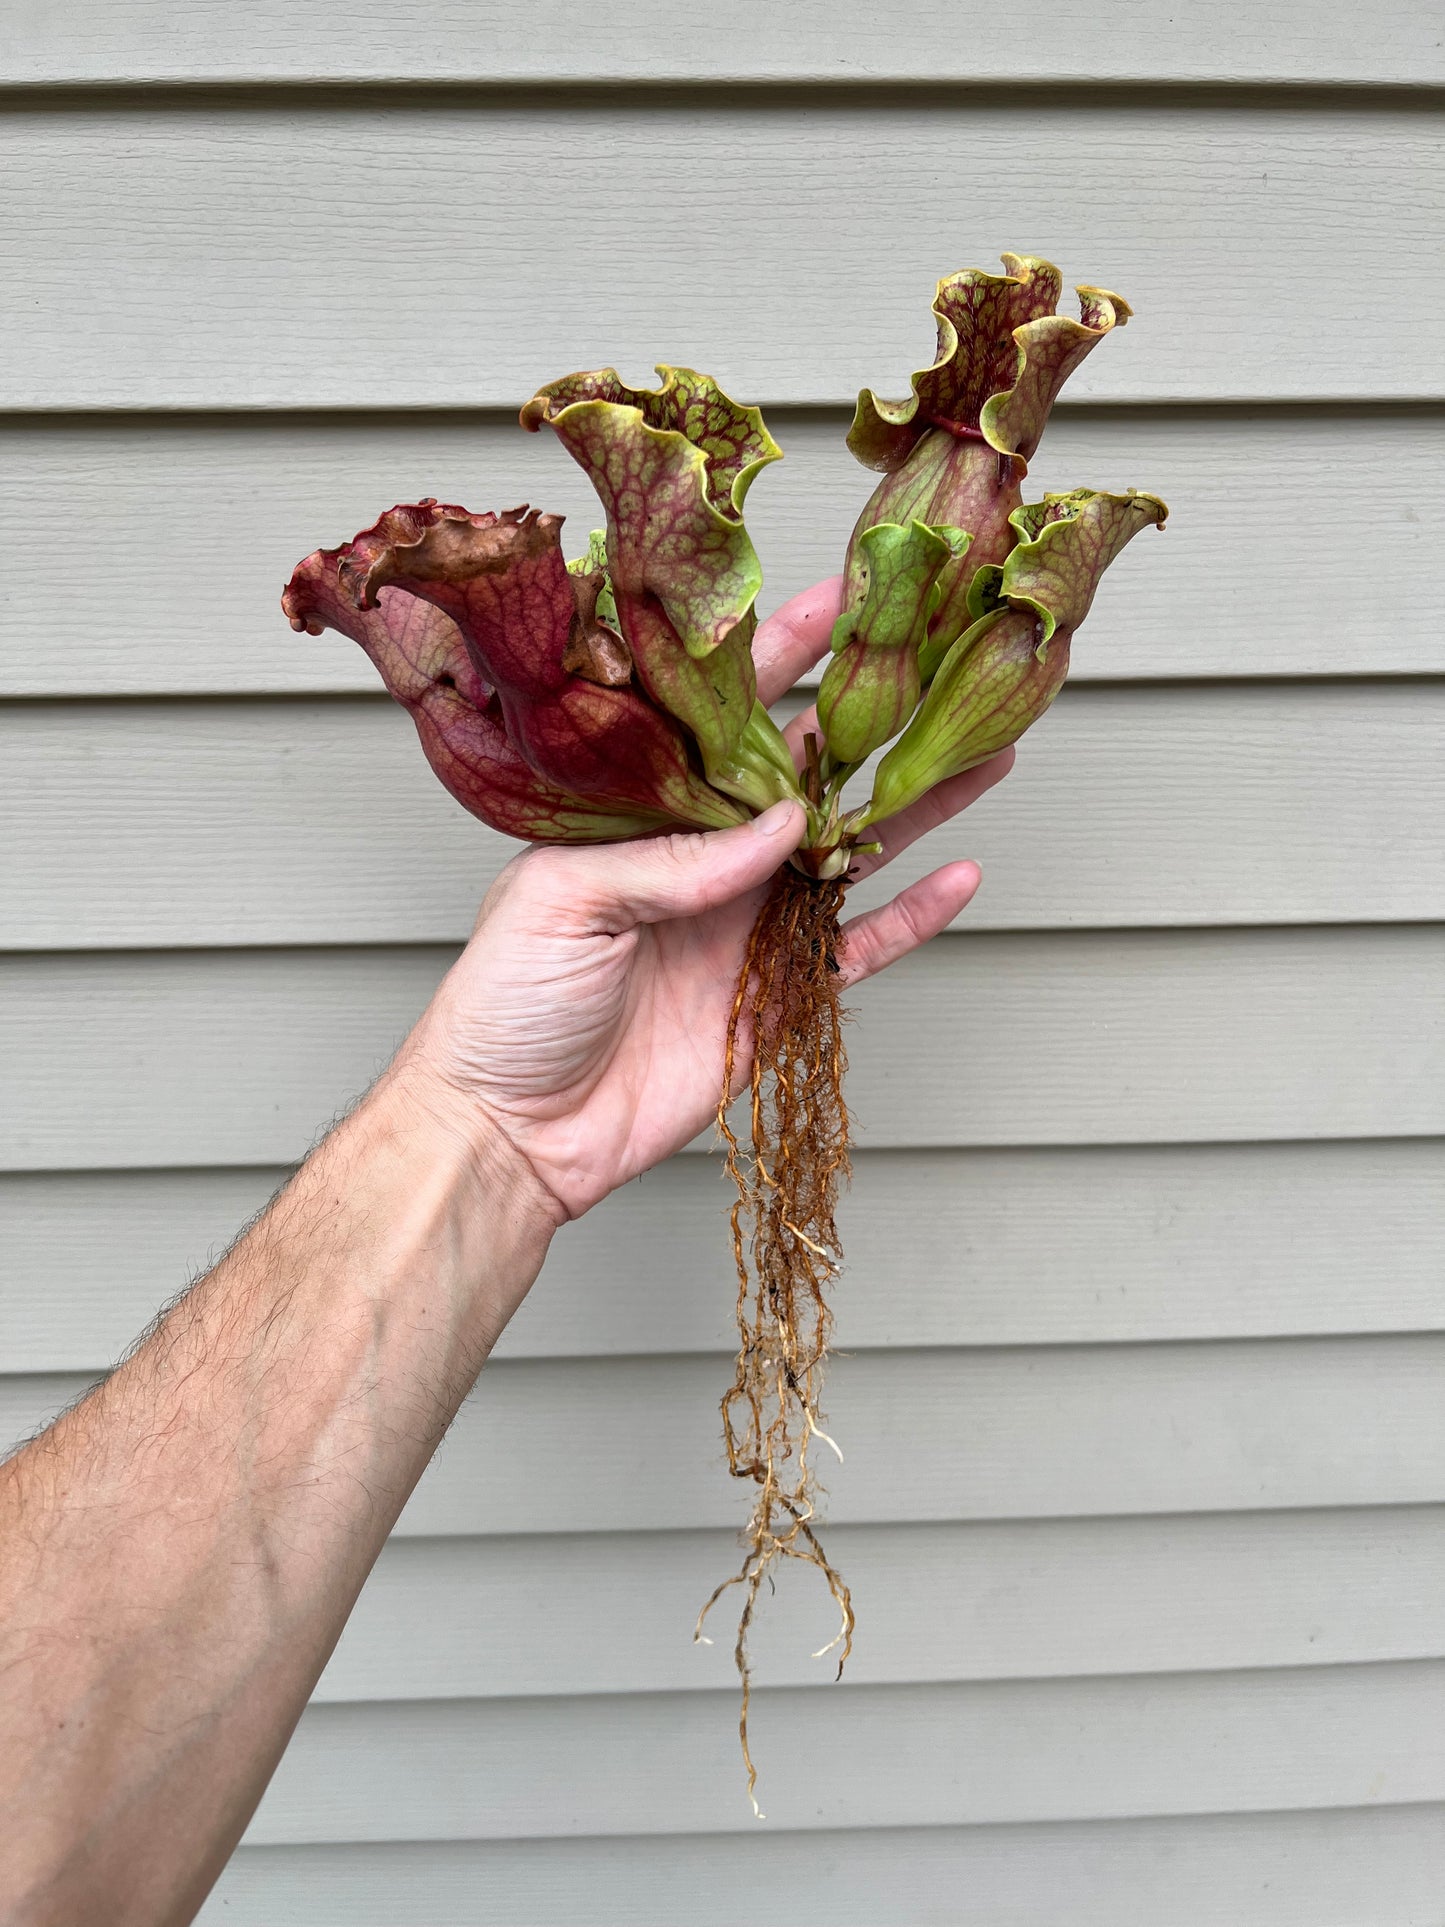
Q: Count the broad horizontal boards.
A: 10